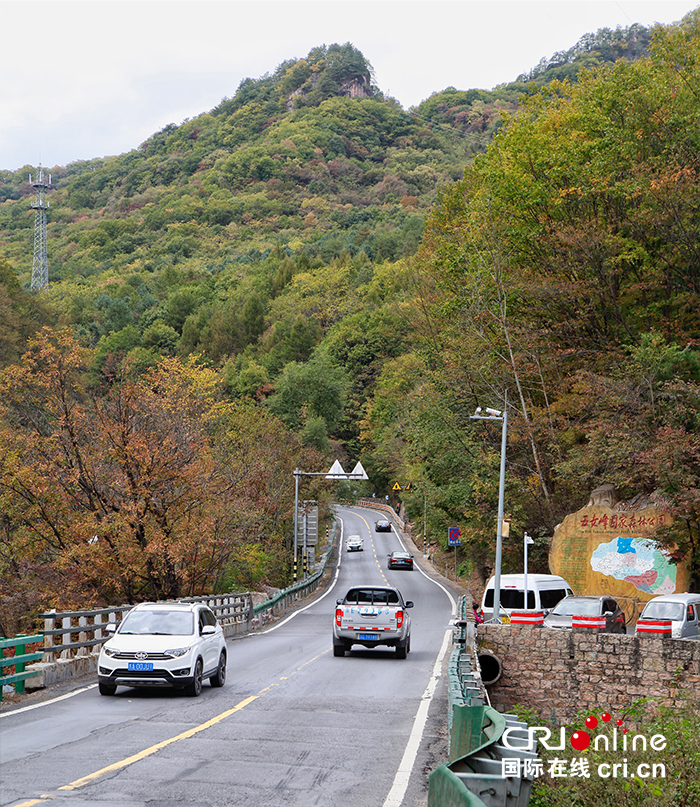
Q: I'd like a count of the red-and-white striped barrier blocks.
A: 3